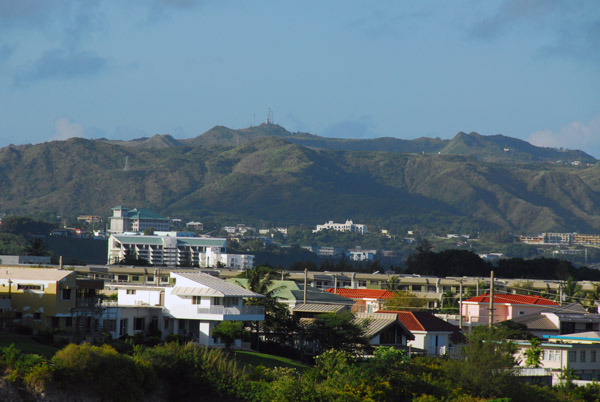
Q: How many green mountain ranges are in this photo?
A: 1